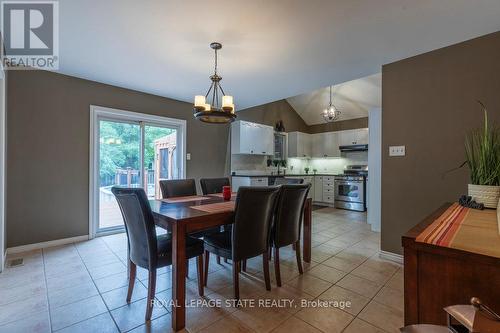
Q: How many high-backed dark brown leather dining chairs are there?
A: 6